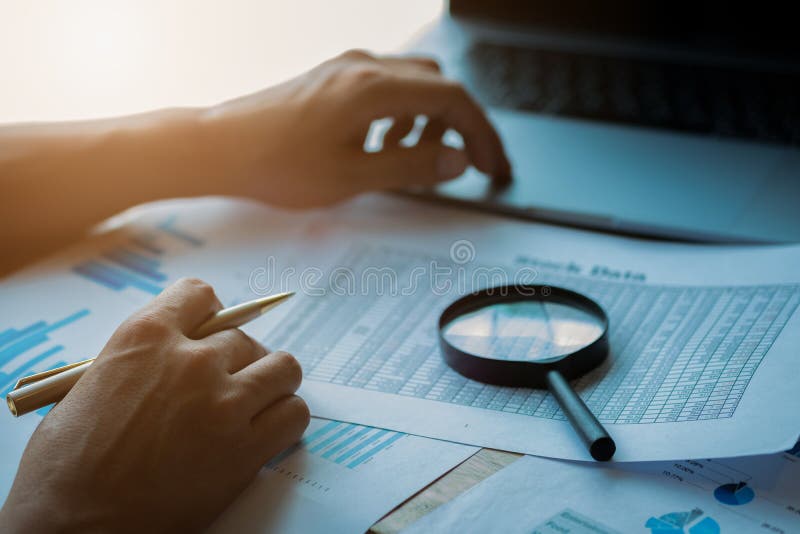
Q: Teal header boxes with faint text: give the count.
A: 1